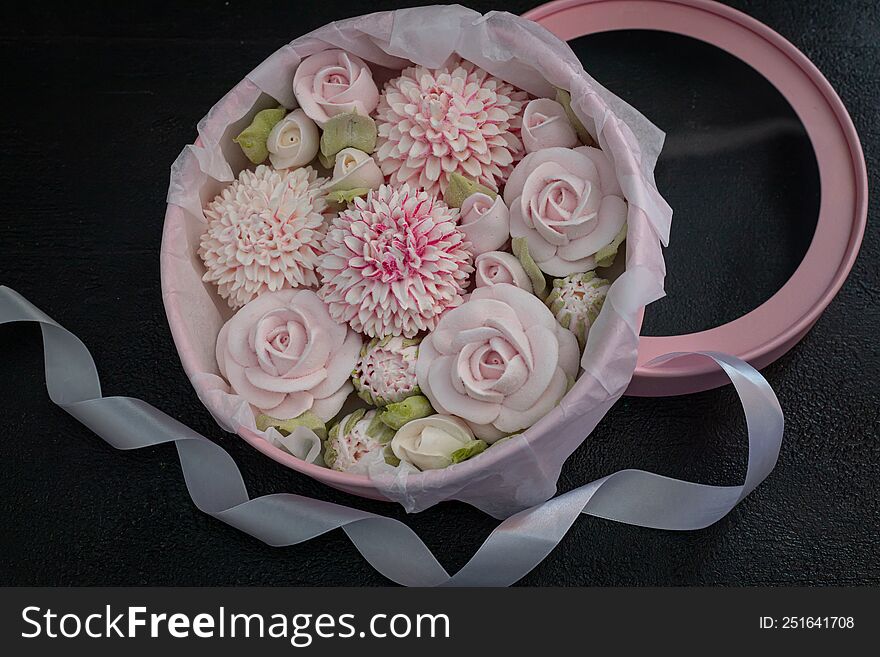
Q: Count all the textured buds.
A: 3